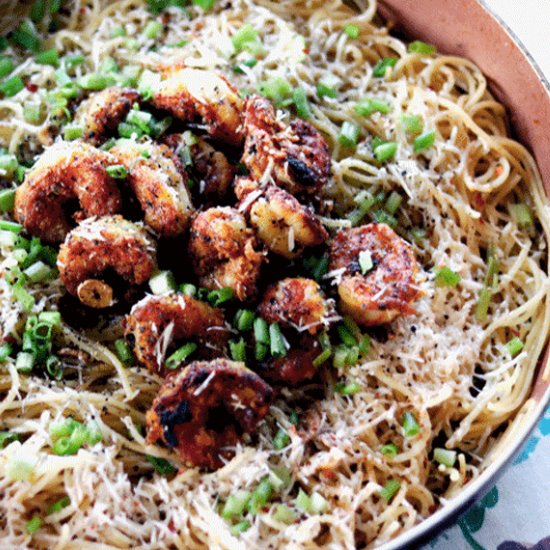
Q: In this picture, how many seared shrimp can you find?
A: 13